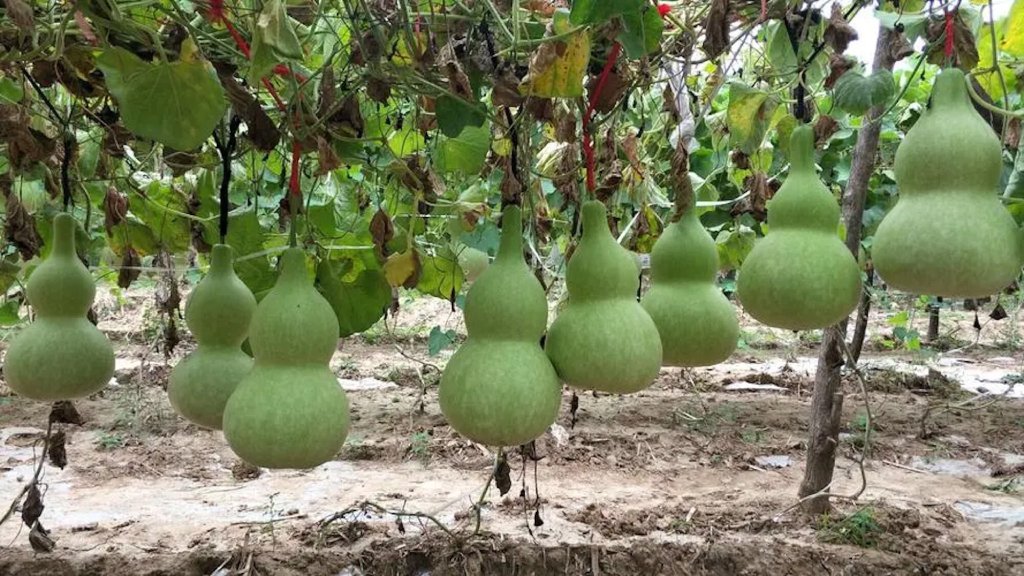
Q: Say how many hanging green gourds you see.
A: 8